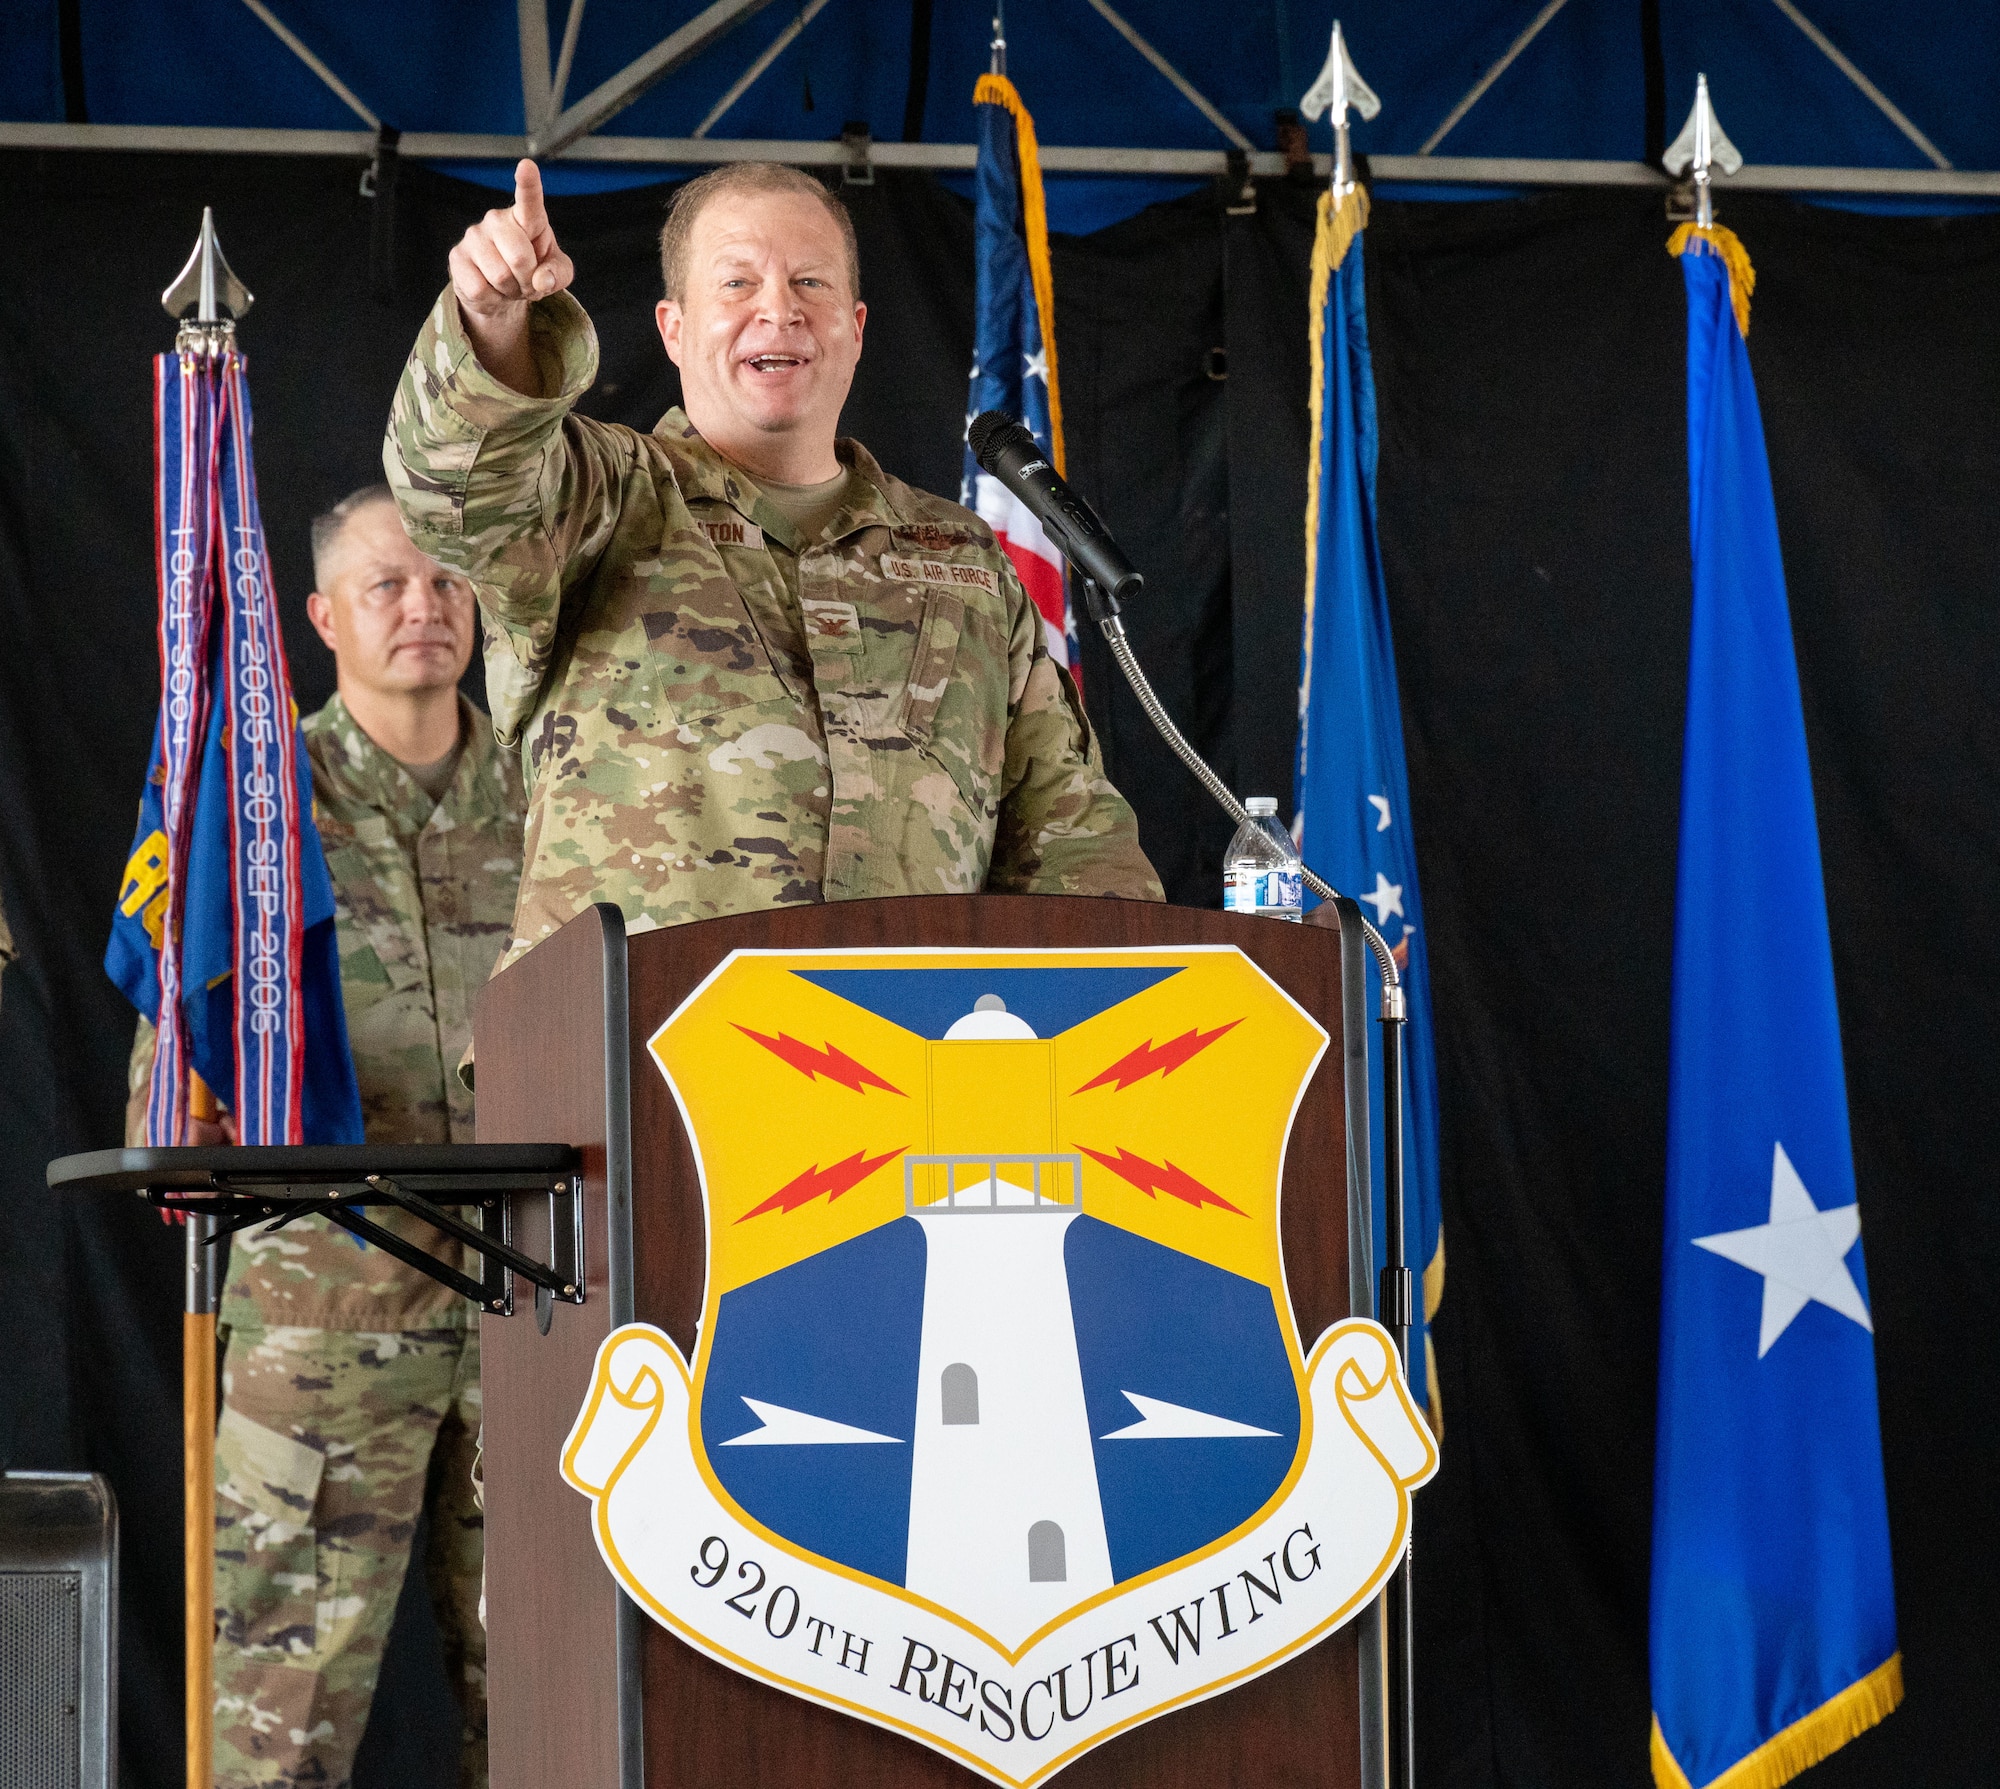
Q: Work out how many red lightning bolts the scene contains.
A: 4